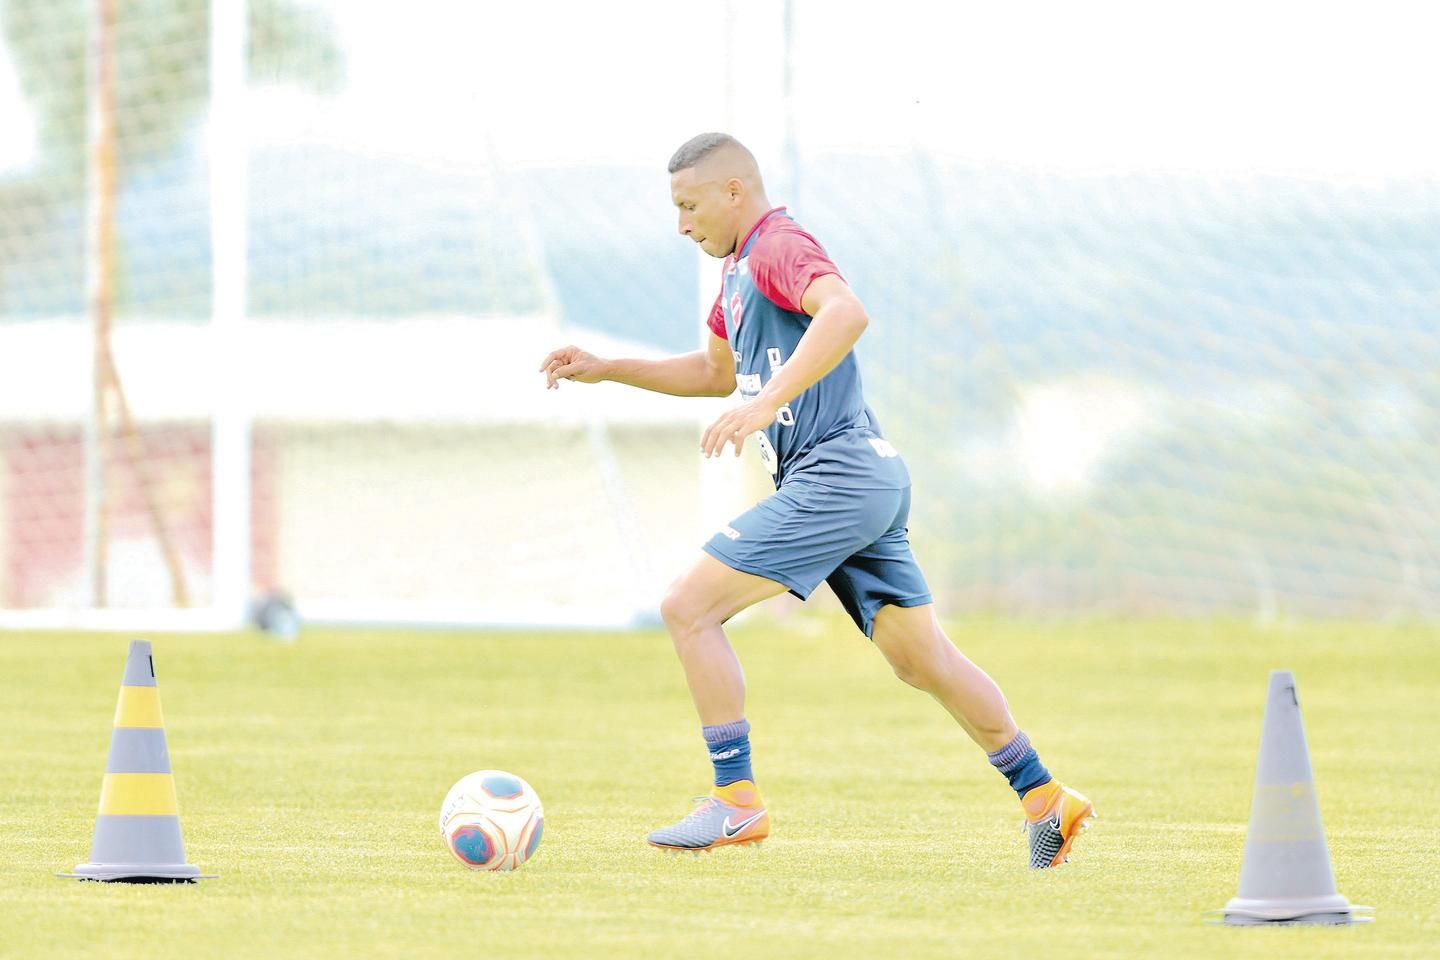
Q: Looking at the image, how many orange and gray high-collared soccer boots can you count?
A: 2